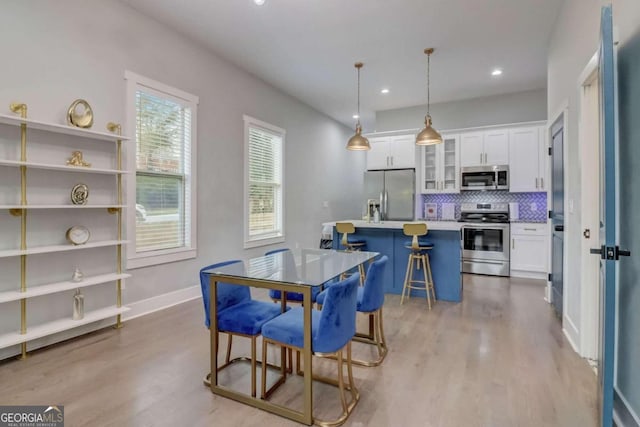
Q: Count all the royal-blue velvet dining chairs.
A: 4